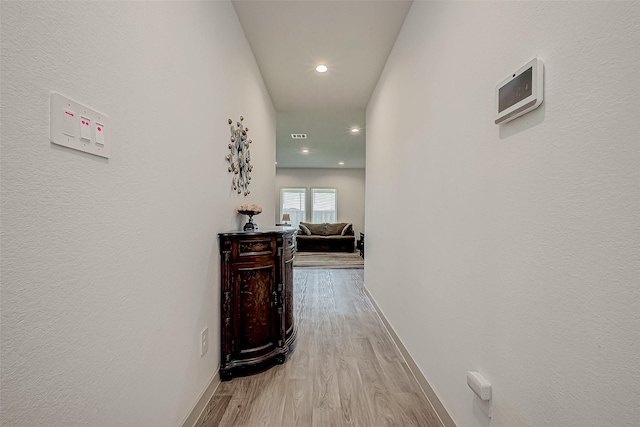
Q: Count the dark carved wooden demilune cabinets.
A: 1